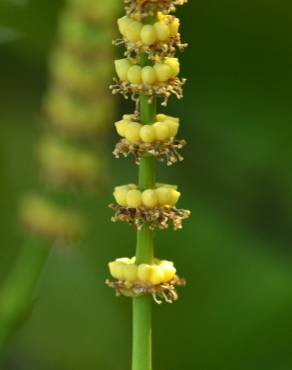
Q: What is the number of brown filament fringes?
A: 6